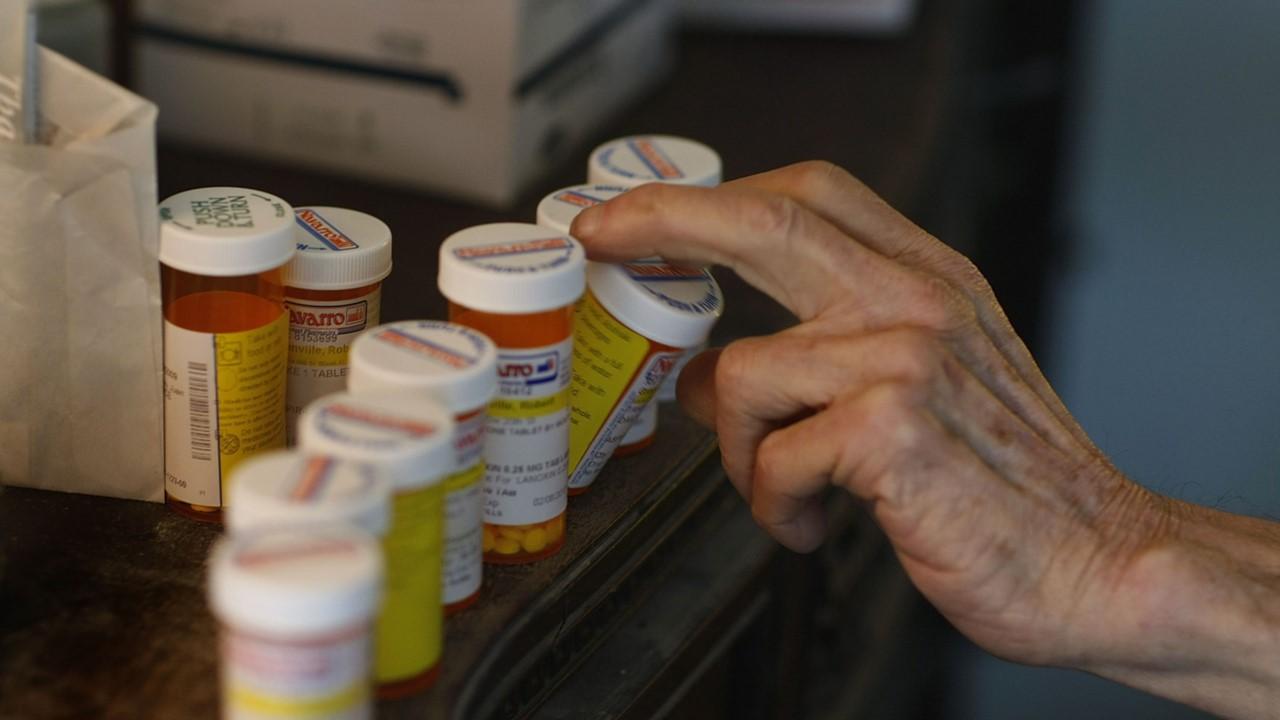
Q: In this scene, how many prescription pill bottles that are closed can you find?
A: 10